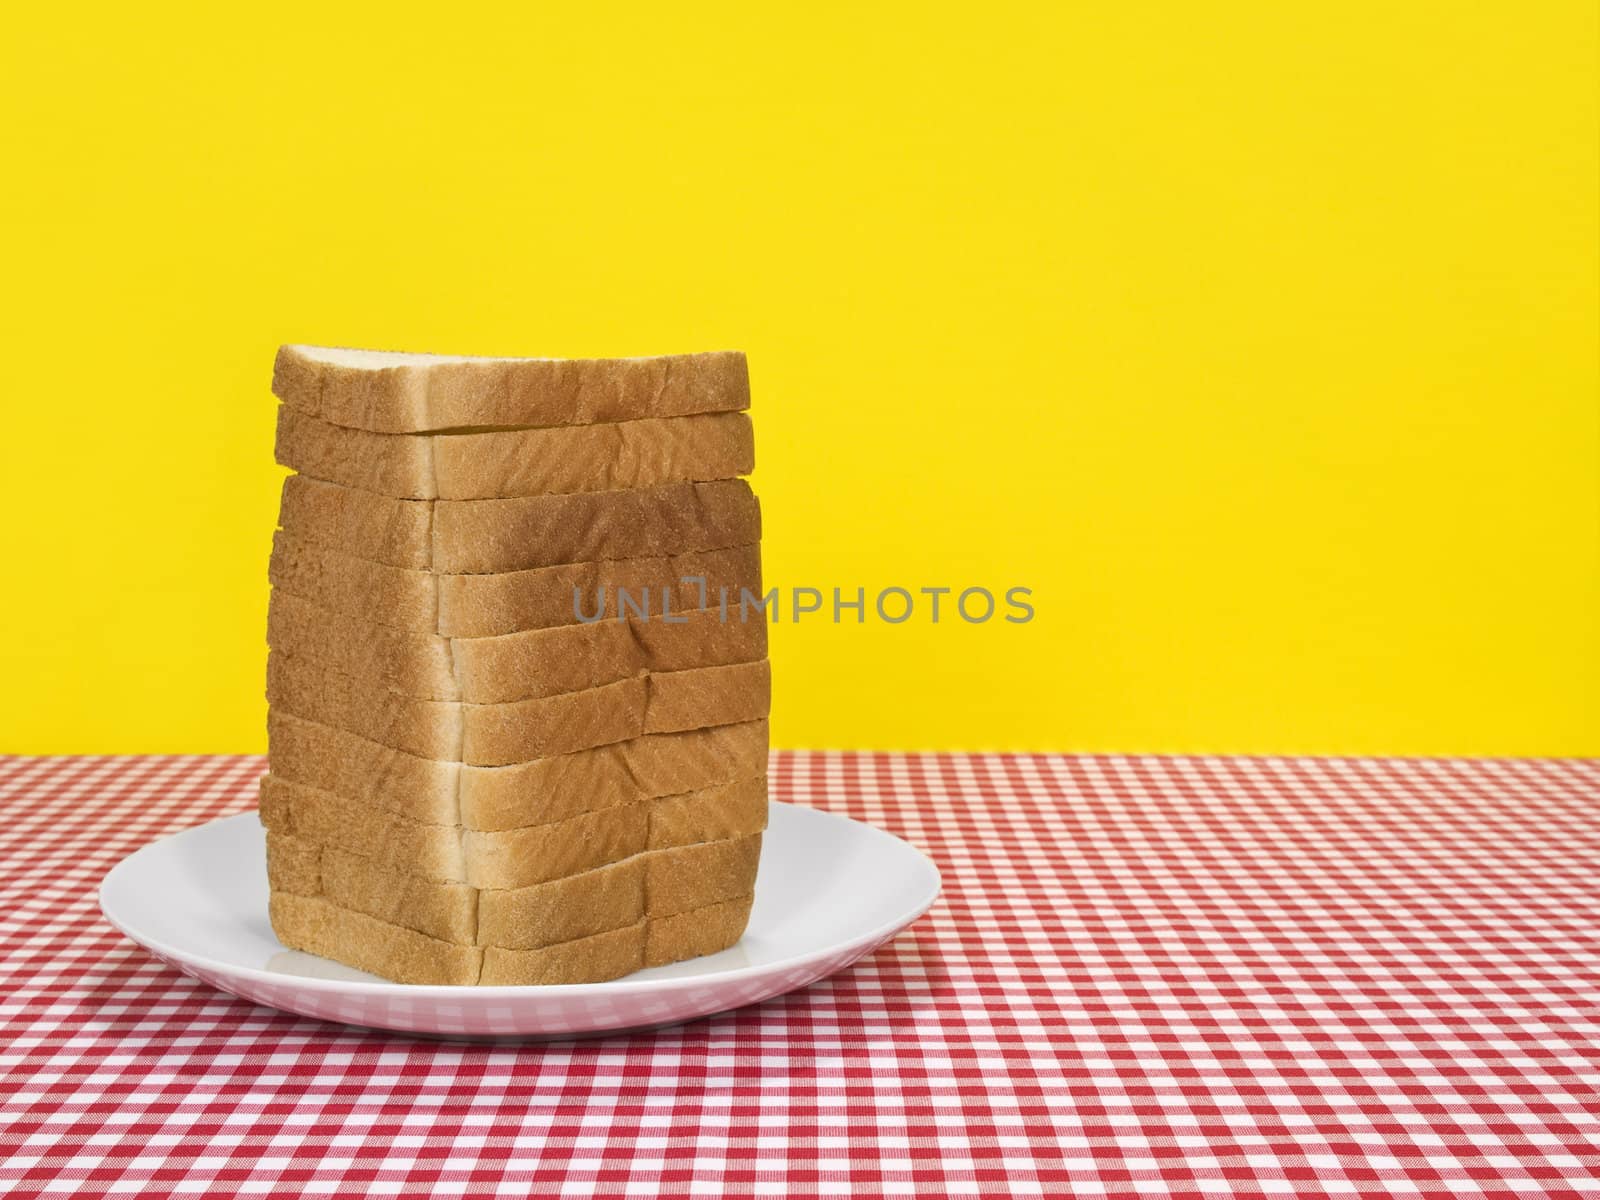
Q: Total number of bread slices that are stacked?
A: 10